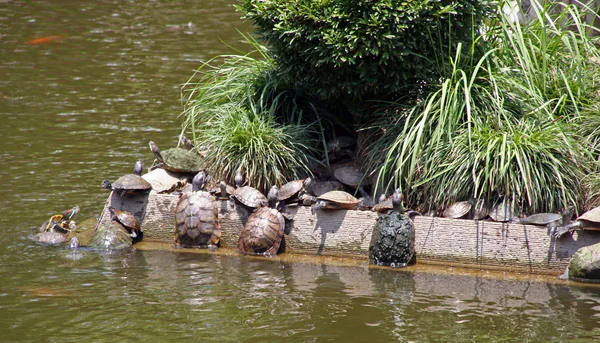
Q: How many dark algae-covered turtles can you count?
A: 1